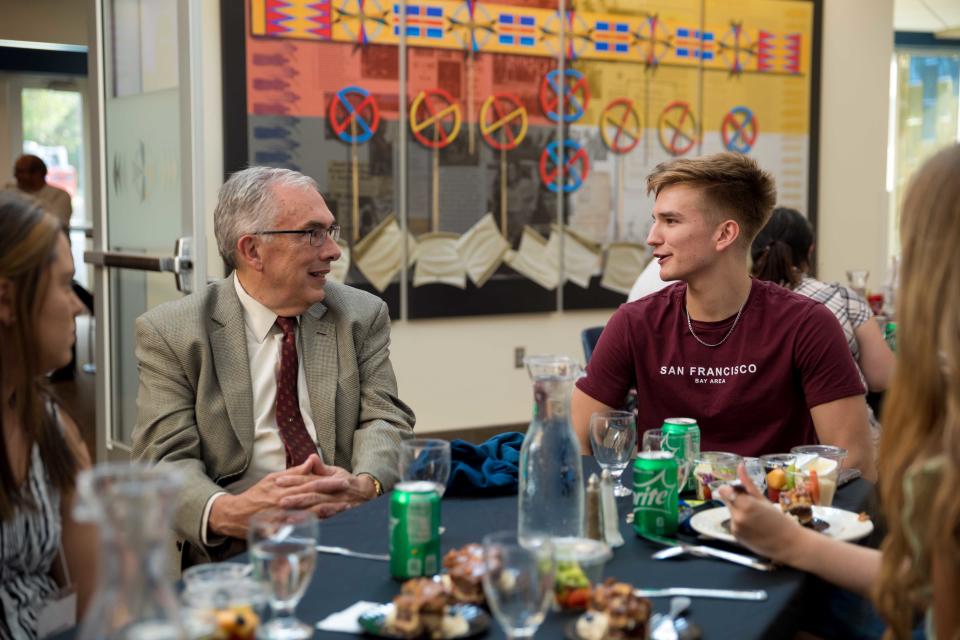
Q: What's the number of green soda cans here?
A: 3